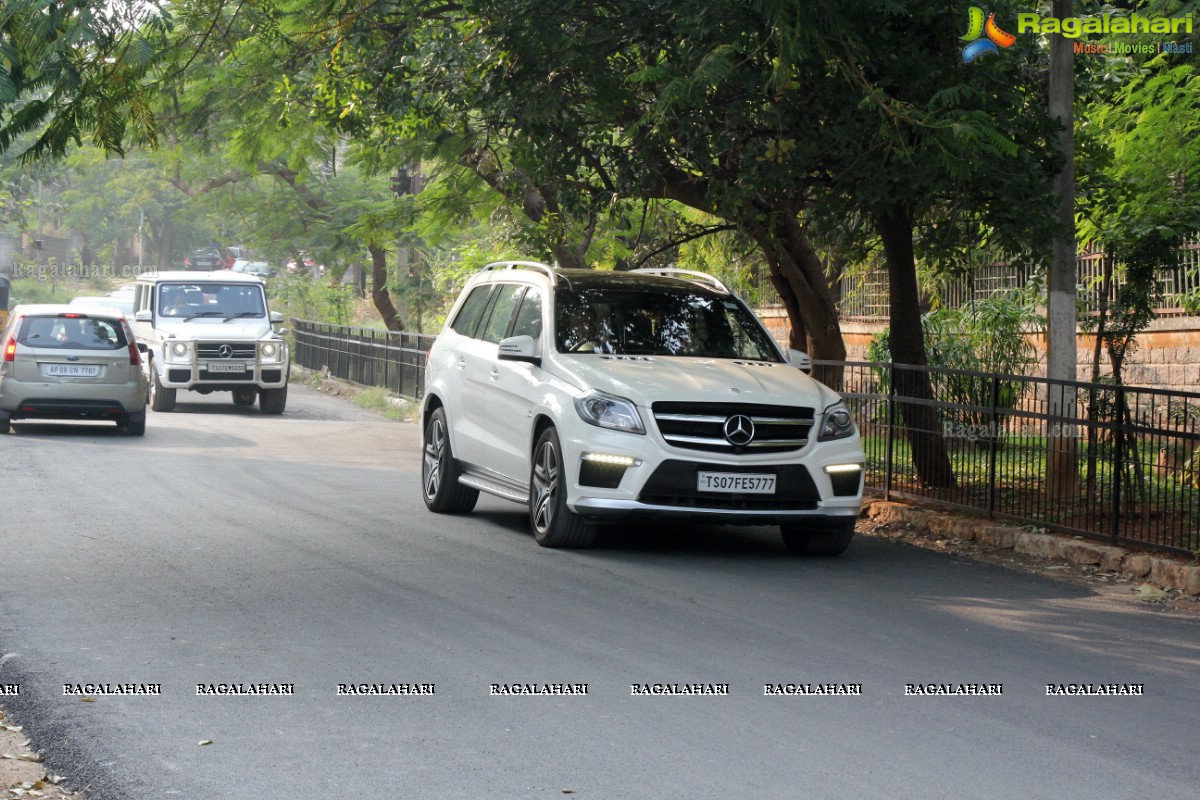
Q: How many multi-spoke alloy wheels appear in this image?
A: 2